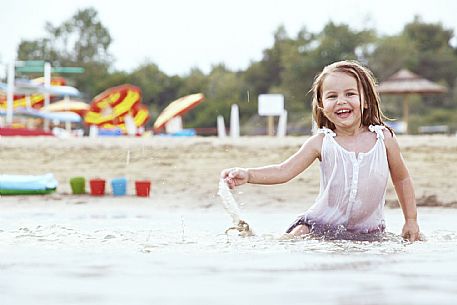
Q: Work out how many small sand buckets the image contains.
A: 4